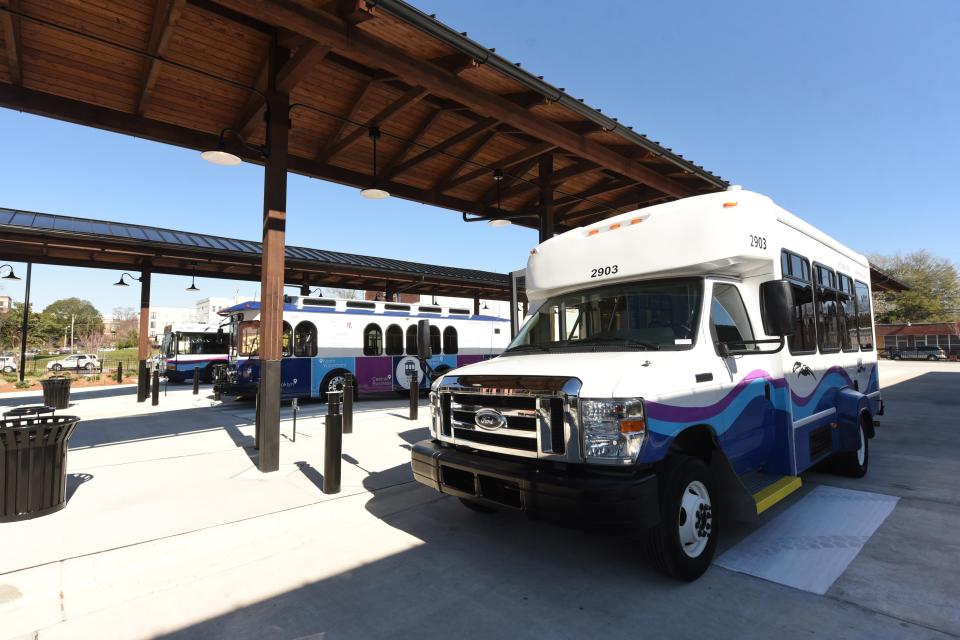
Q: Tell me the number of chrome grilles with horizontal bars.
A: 1